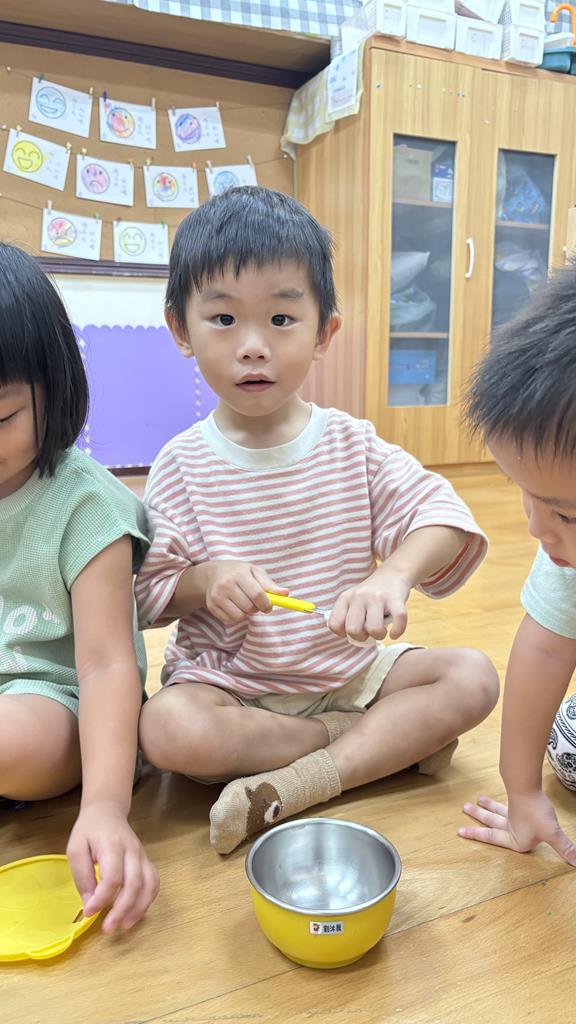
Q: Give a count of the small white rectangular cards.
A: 9